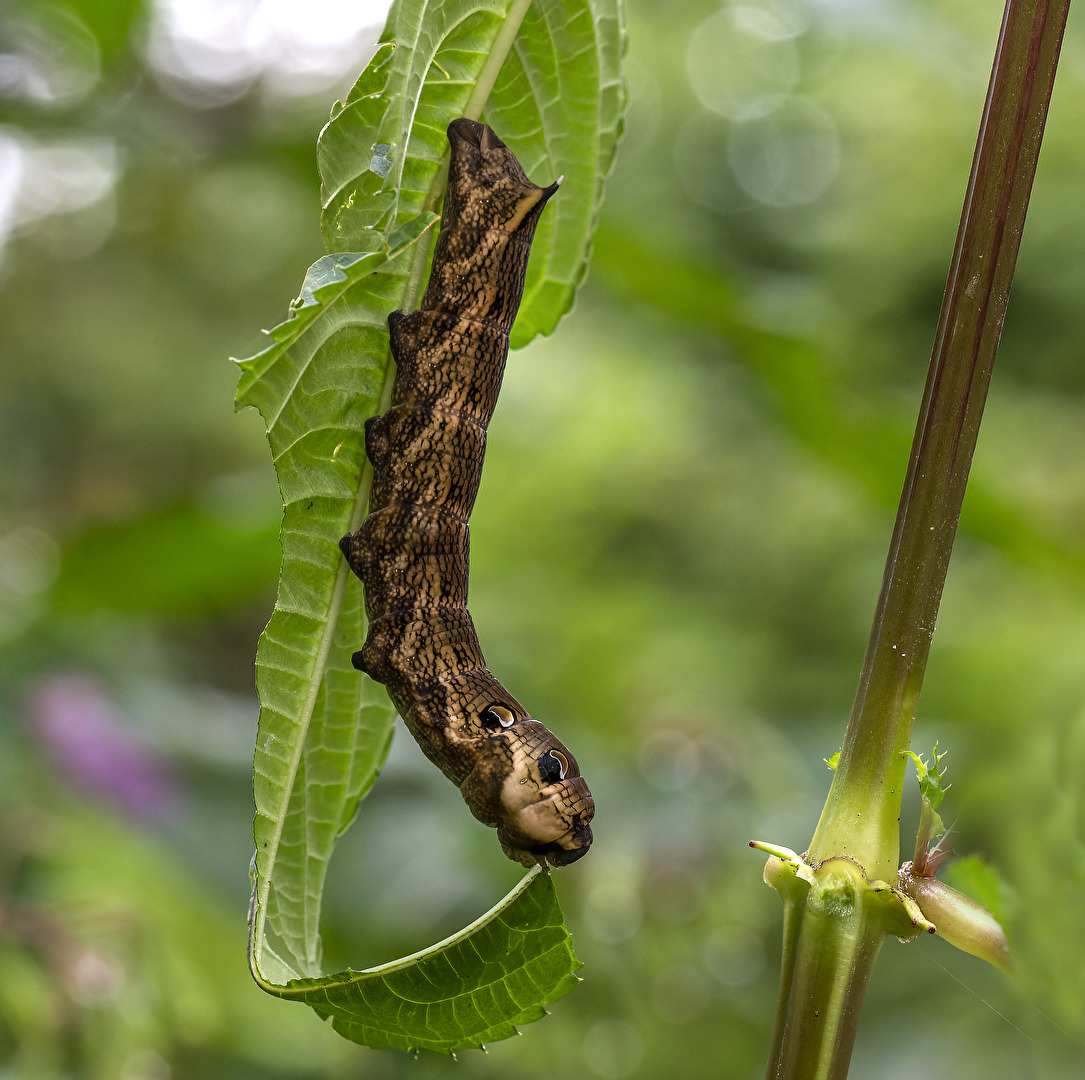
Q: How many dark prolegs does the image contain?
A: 4